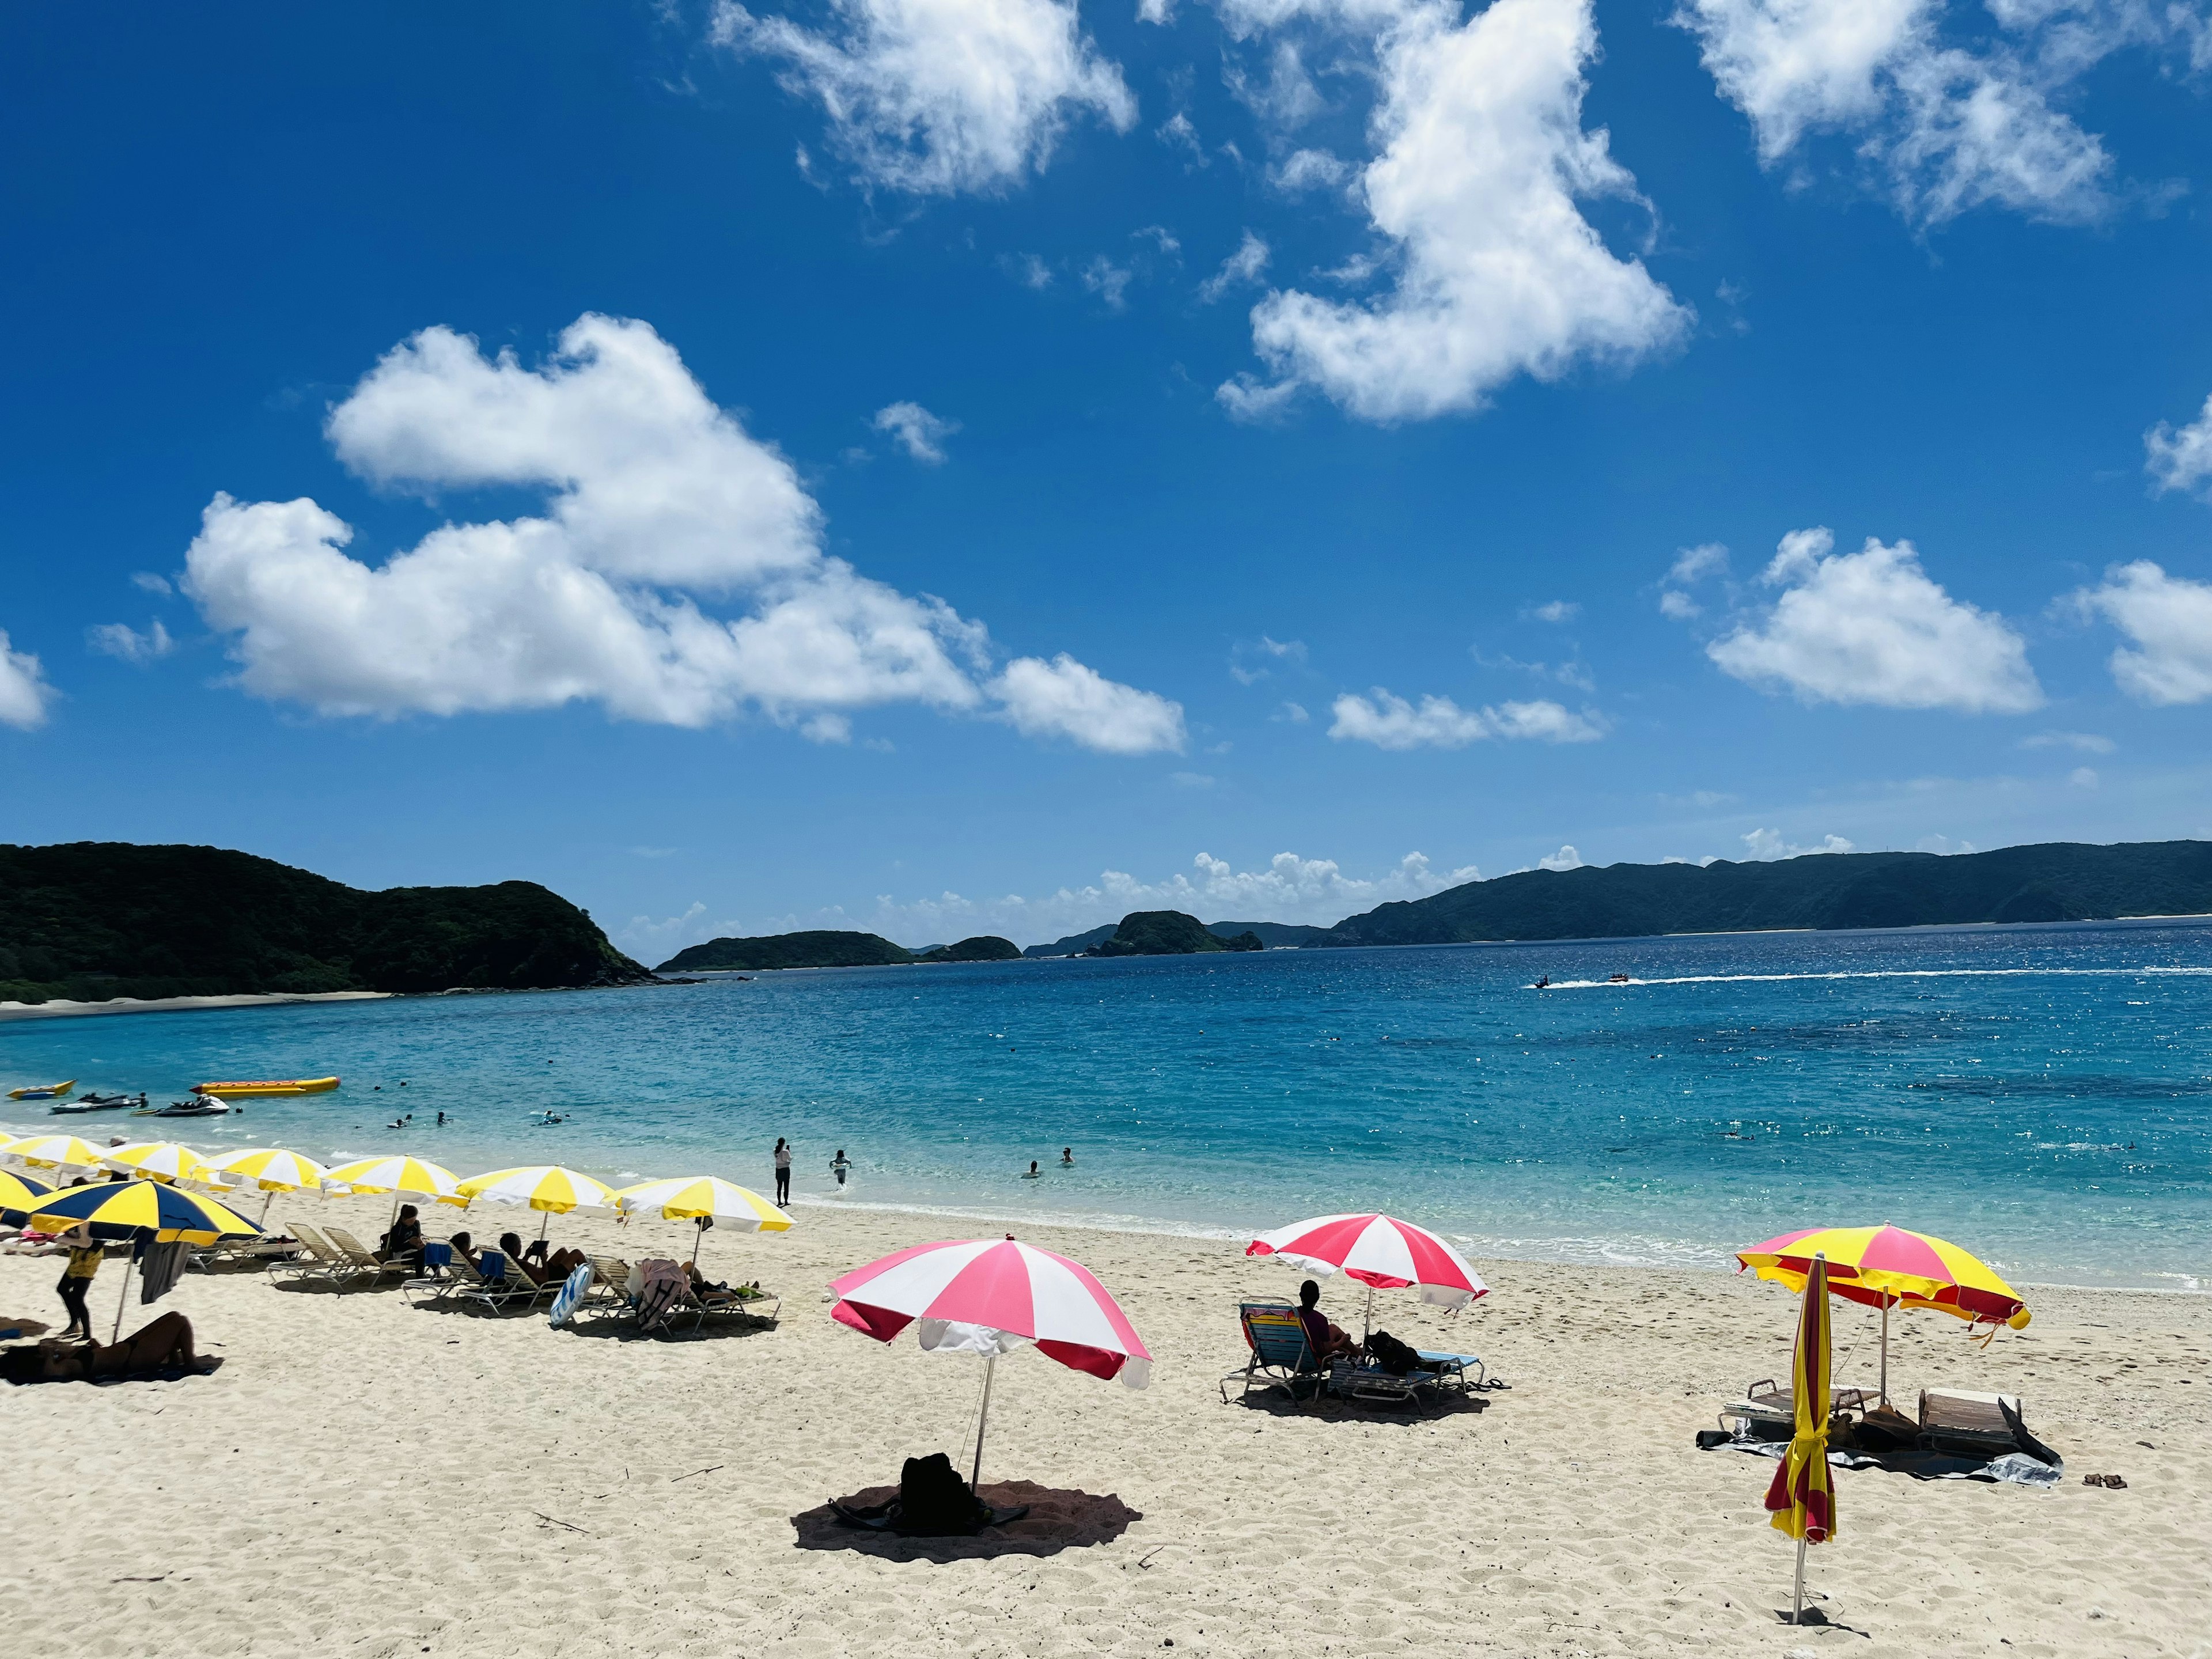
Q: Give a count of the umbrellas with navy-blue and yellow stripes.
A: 2